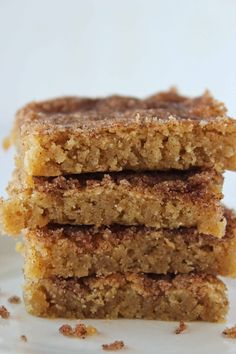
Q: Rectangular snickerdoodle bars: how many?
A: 4